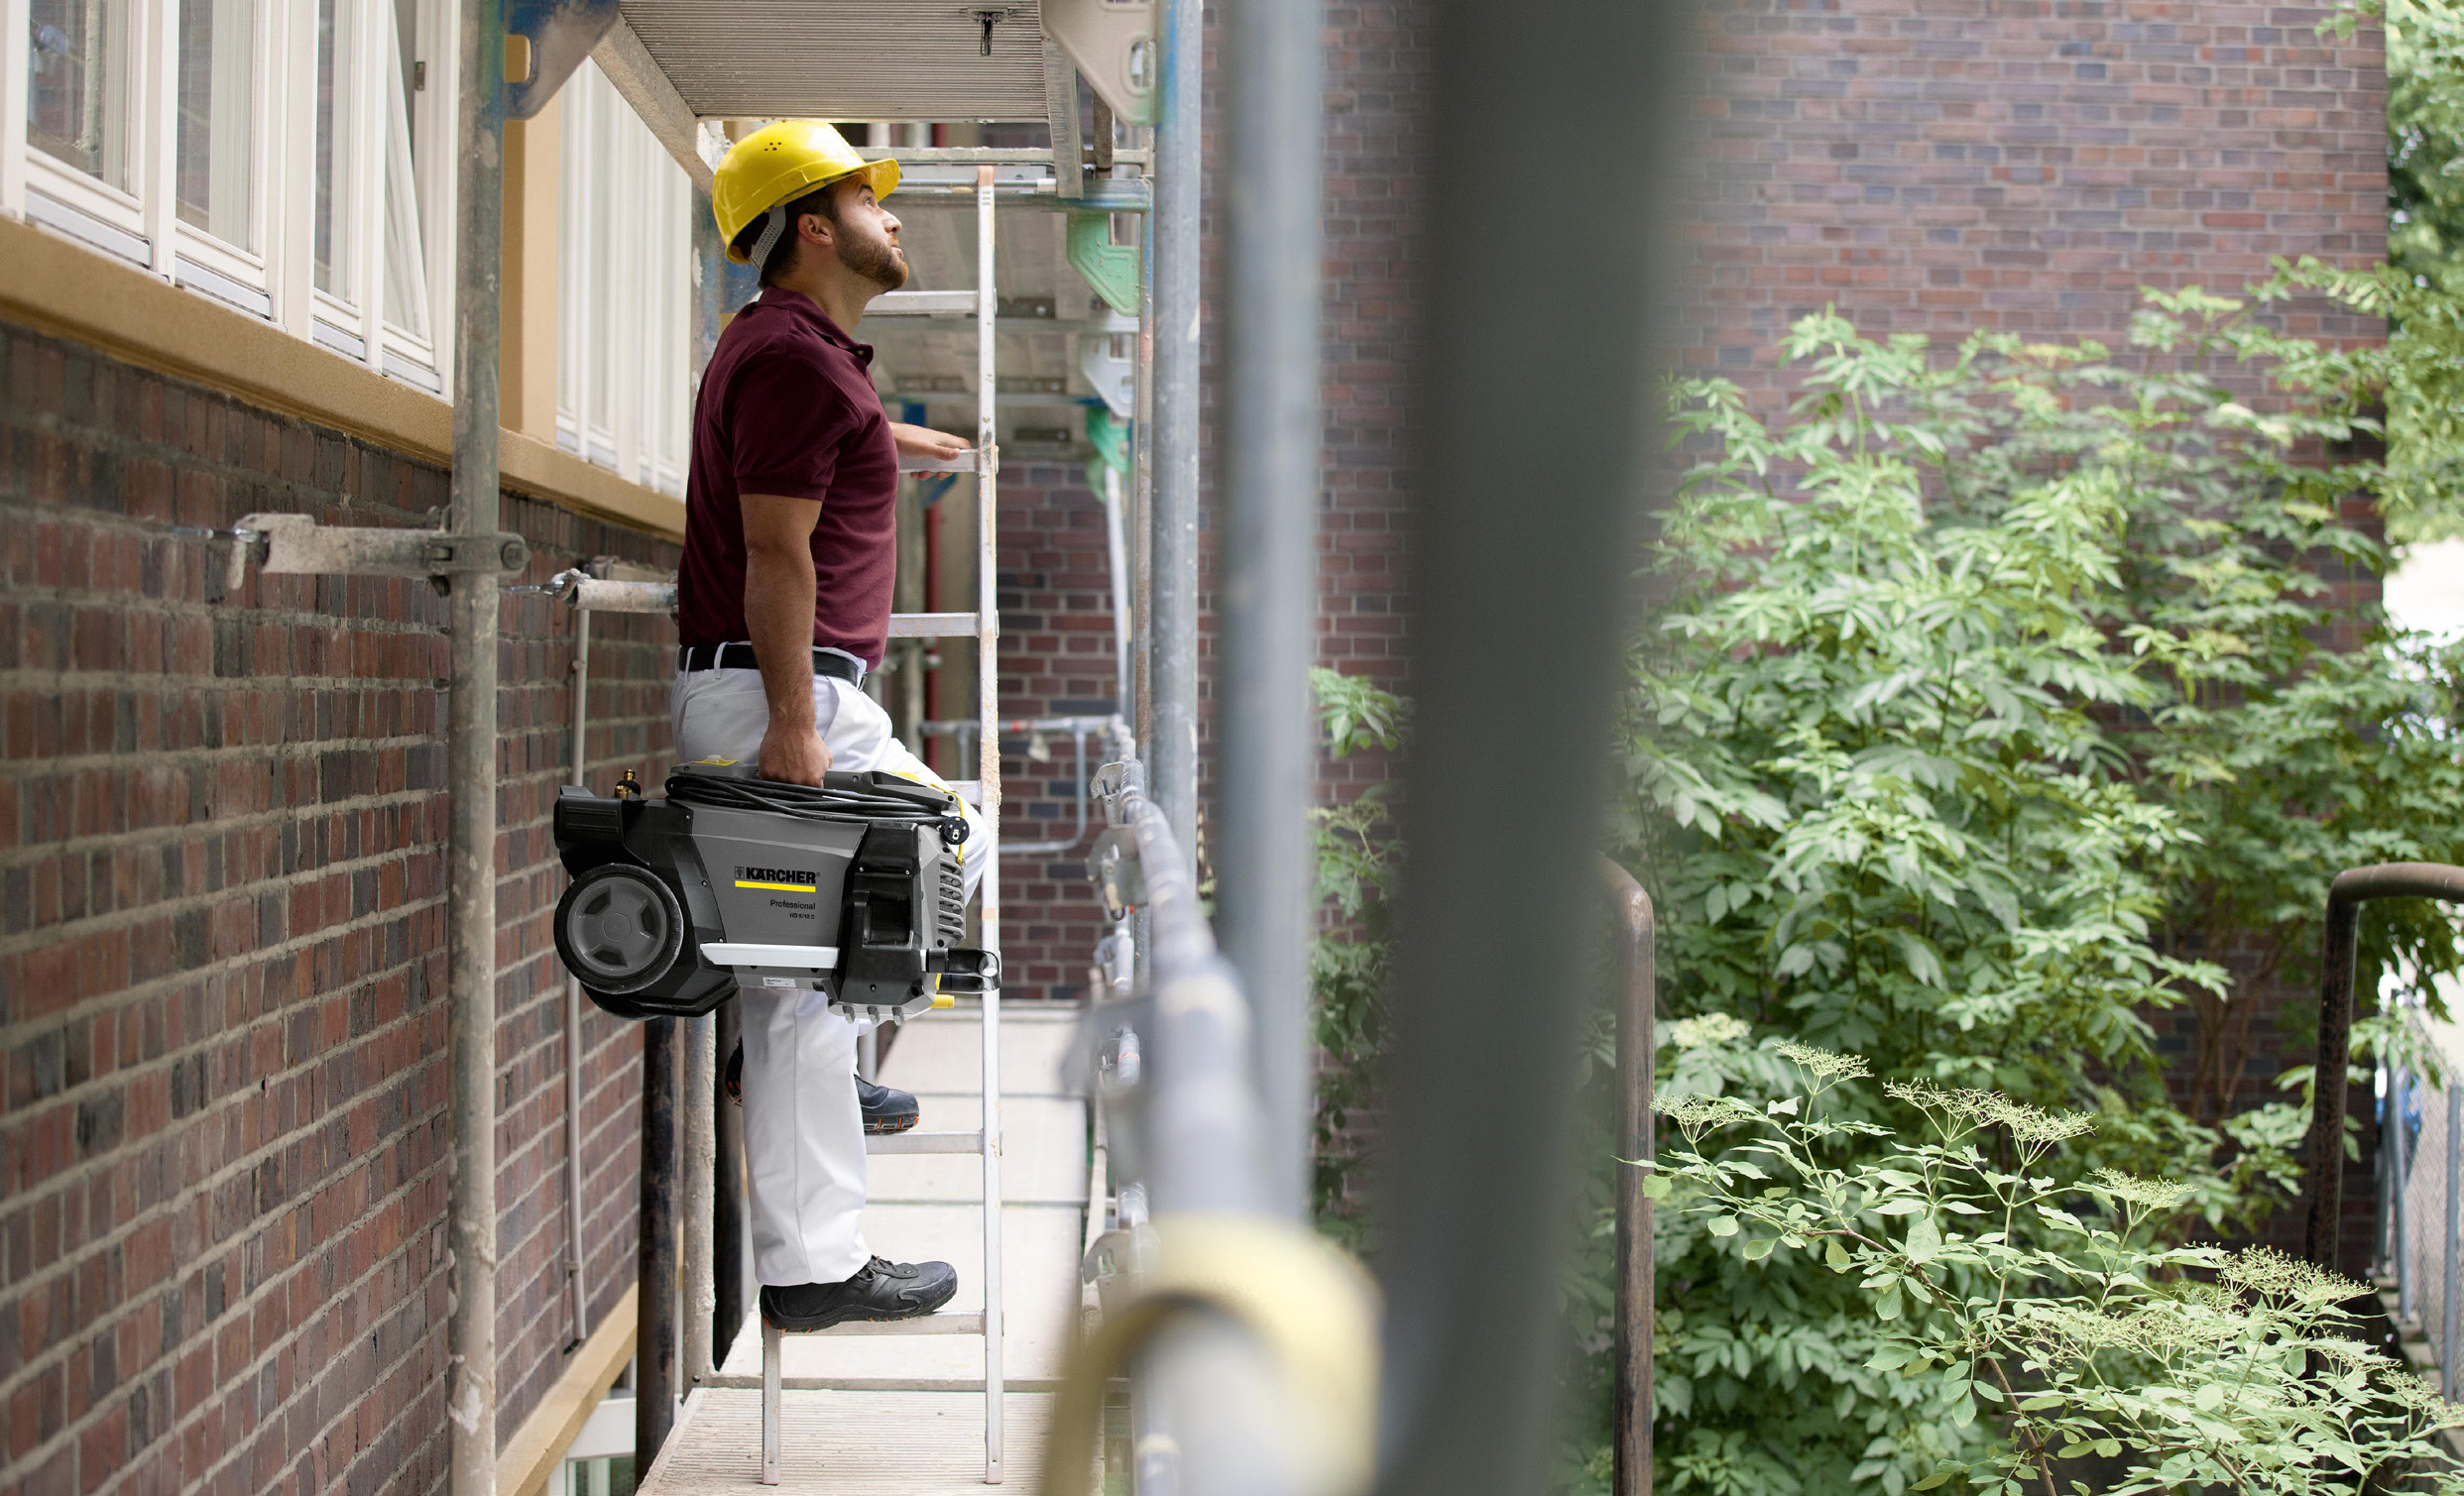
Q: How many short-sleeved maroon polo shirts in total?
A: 1